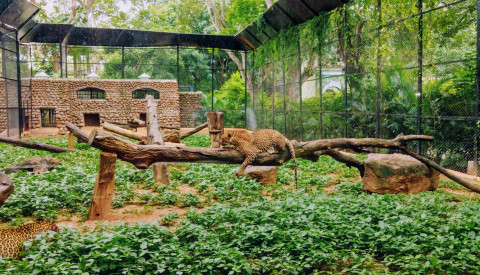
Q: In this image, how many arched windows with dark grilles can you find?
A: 2